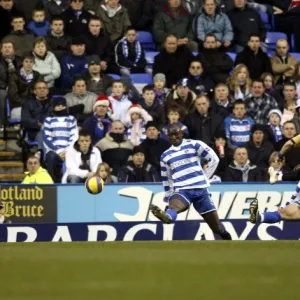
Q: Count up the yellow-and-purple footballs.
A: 1